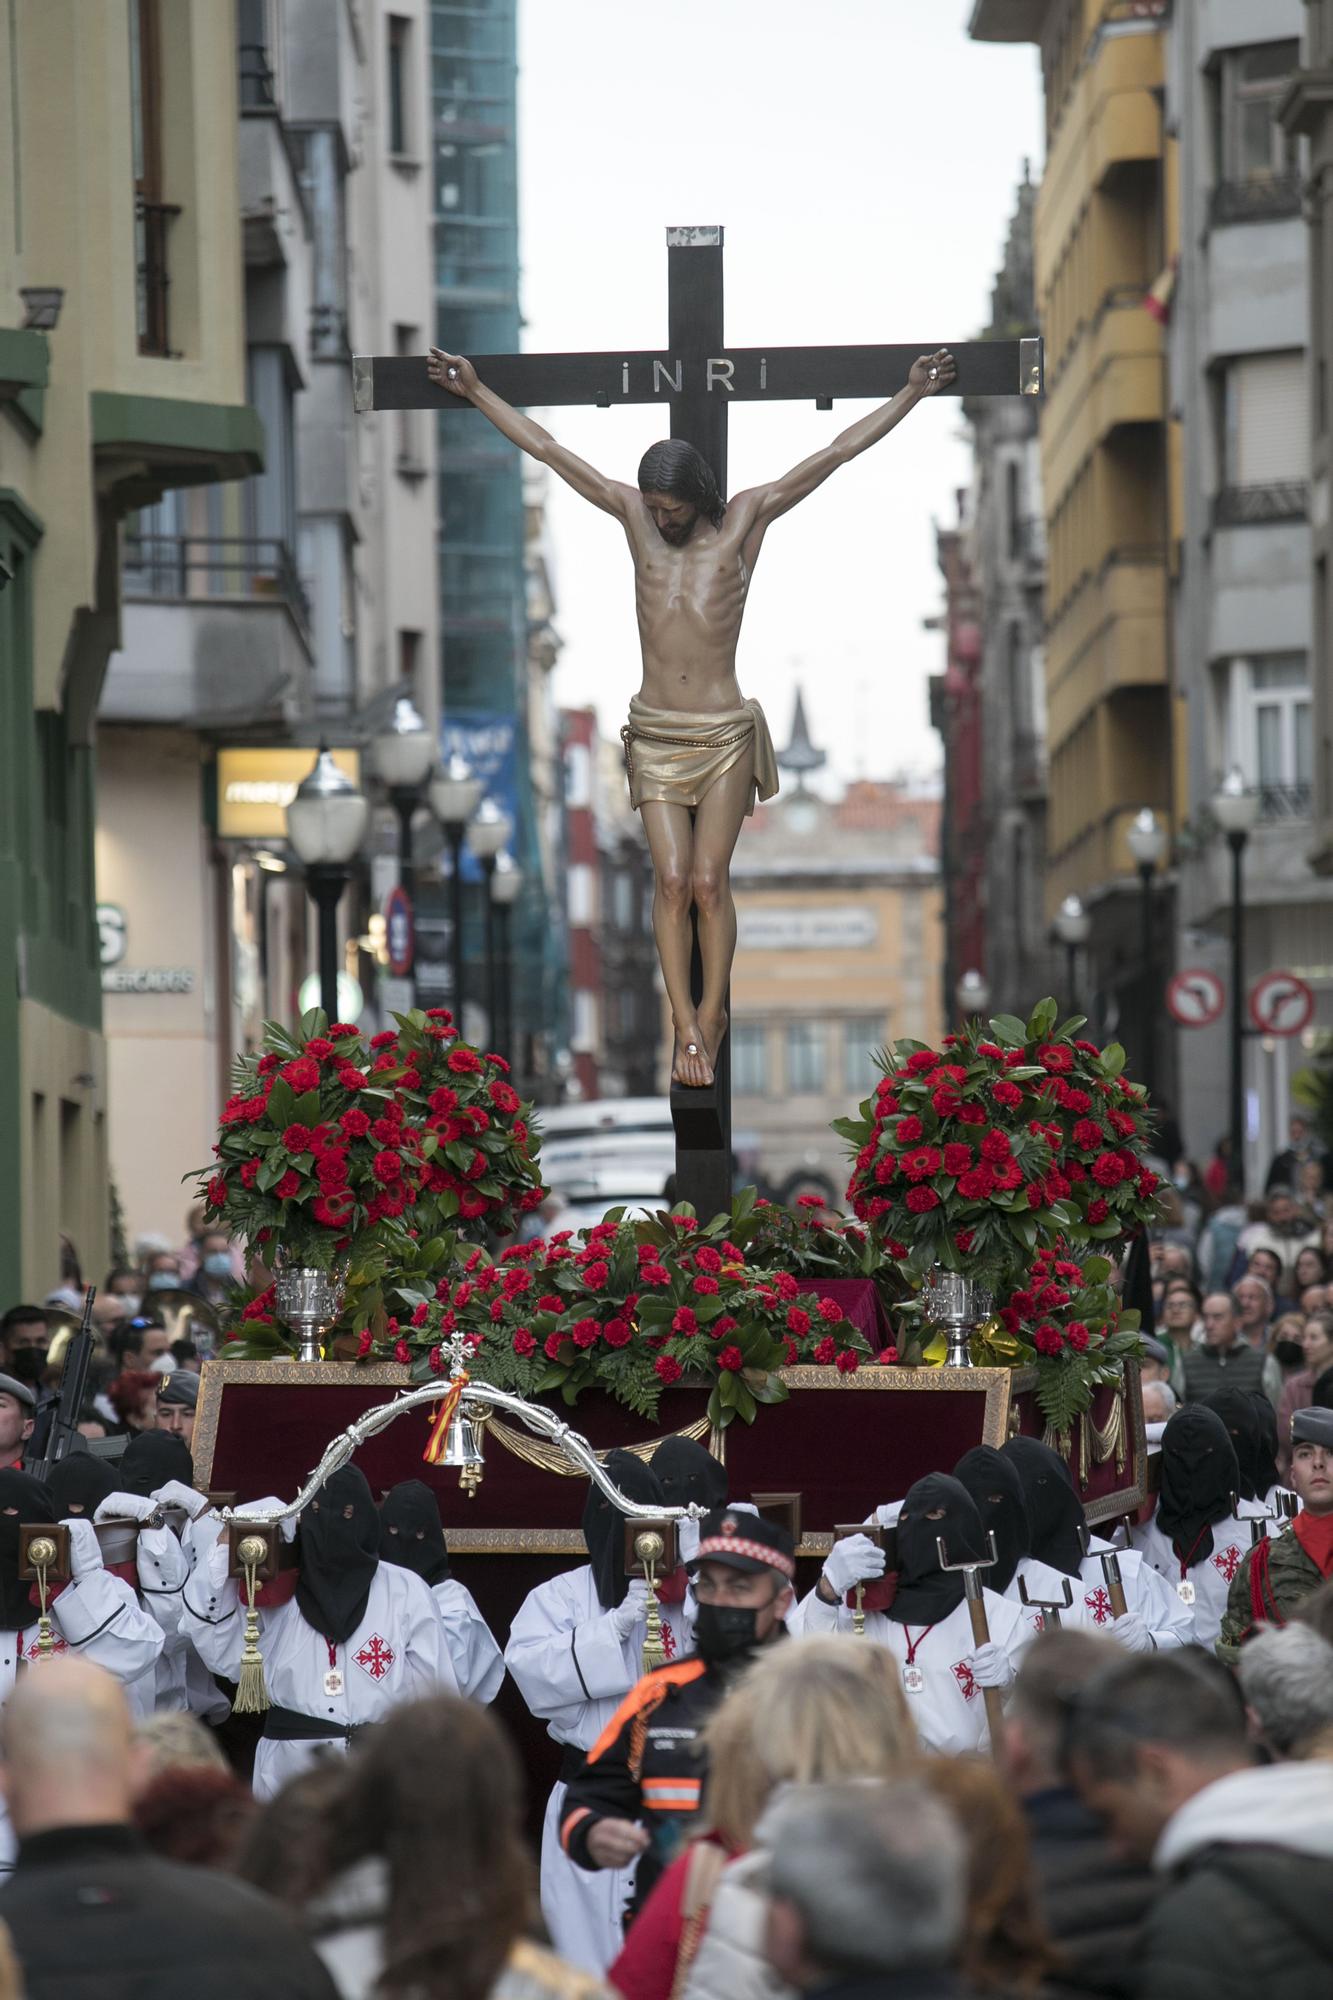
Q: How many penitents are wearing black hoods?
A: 13